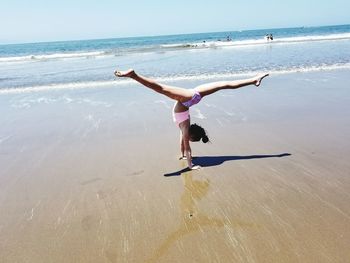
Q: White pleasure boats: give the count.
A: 0